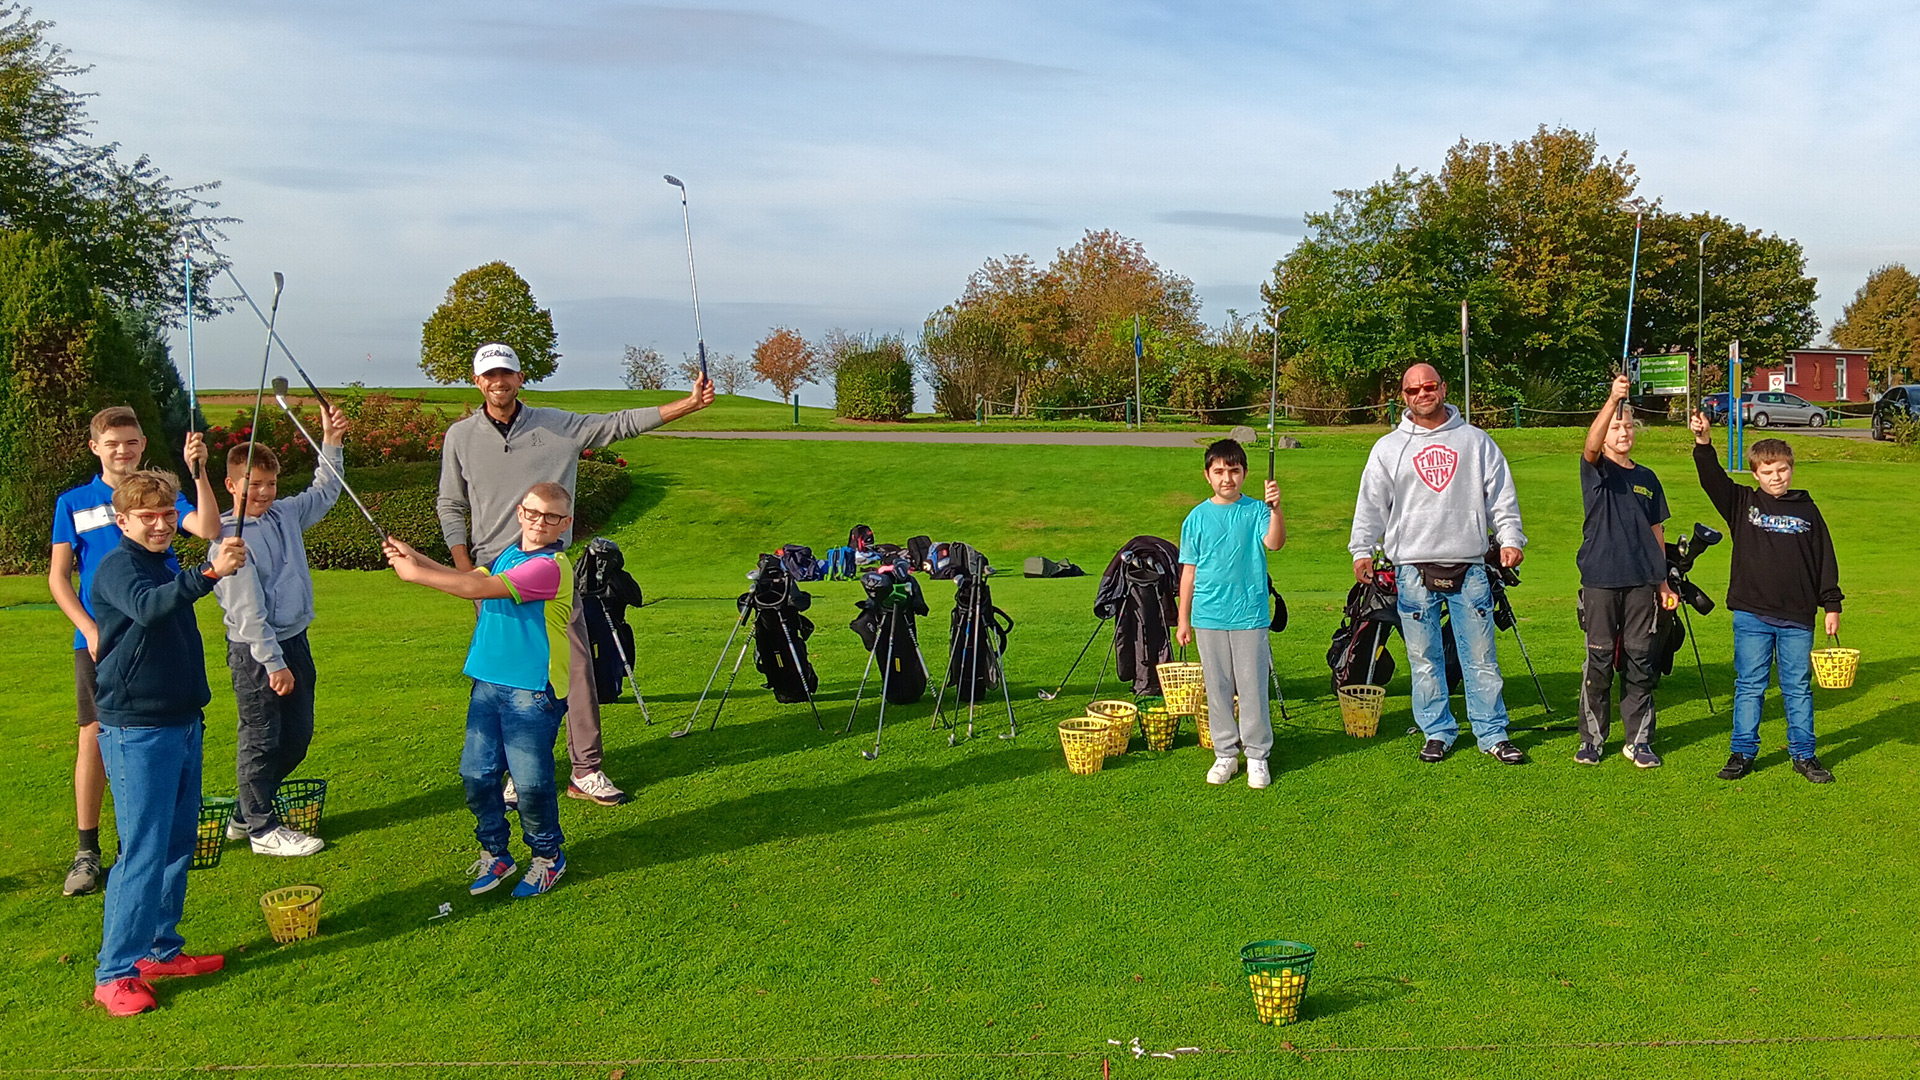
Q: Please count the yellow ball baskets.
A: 7